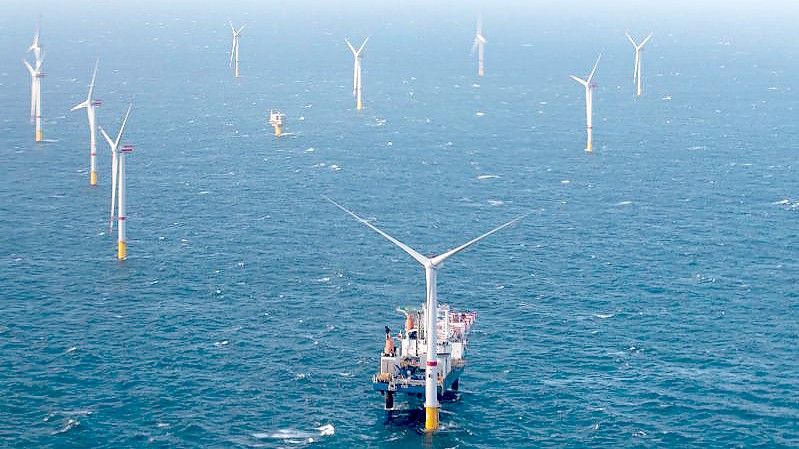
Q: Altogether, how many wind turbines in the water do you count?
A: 10